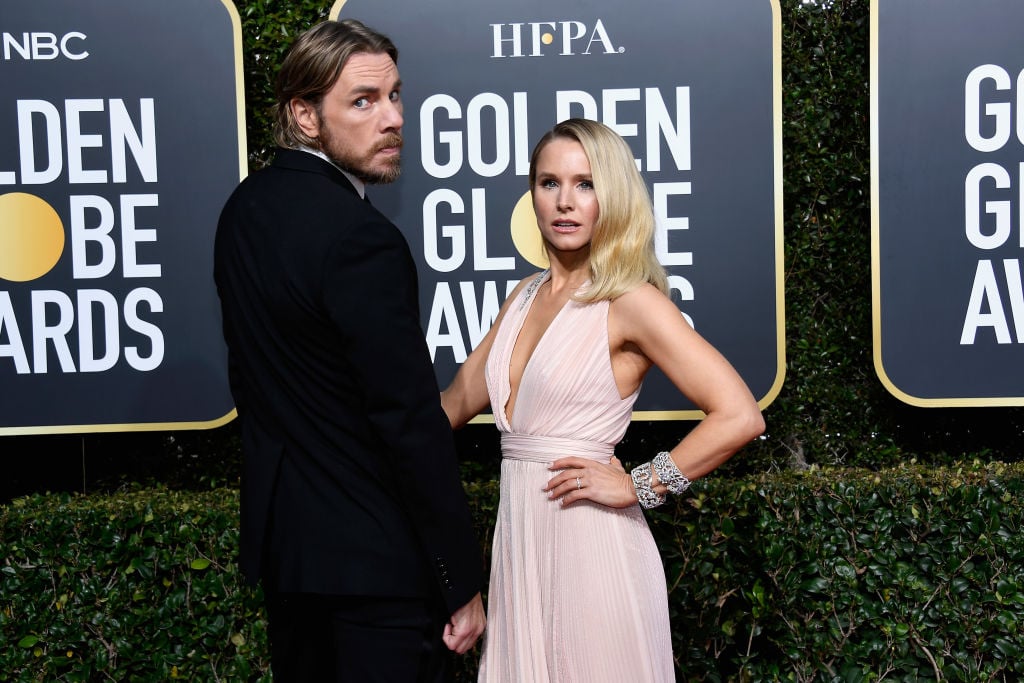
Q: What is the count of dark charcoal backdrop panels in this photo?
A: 3